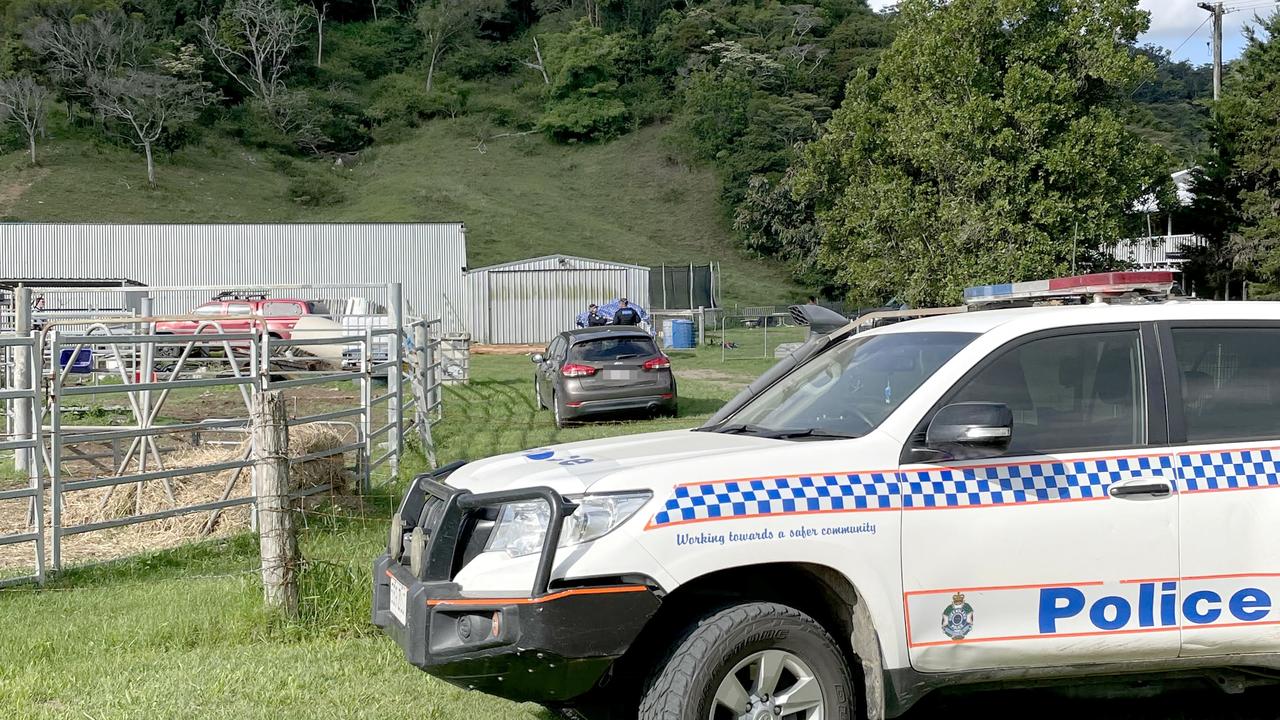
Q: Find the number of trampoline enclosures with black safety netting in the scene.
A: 1